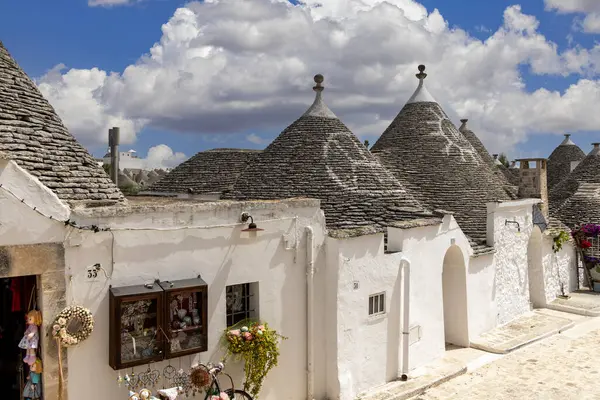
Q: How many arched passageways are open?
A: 2